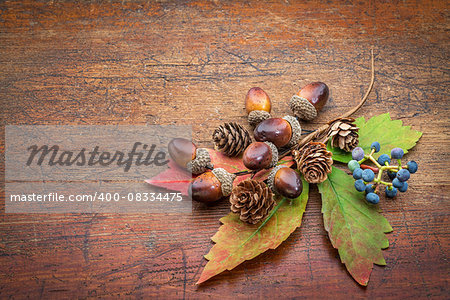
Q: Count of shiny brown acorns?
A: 7